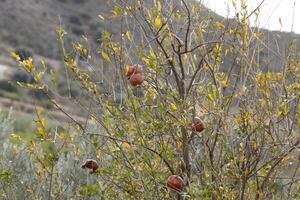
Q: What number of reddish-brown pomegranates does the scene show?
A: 5